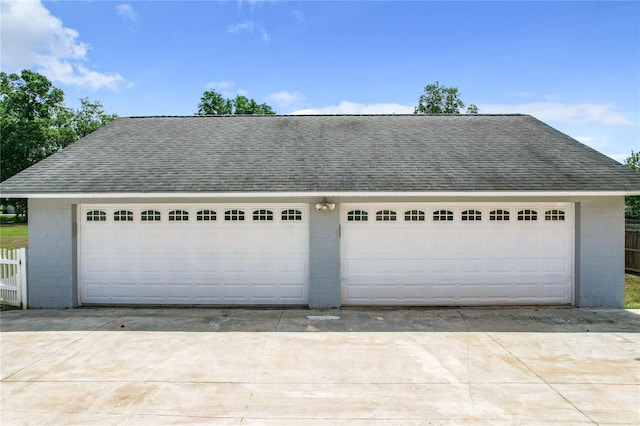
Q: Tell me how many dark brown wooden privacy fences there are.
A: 1